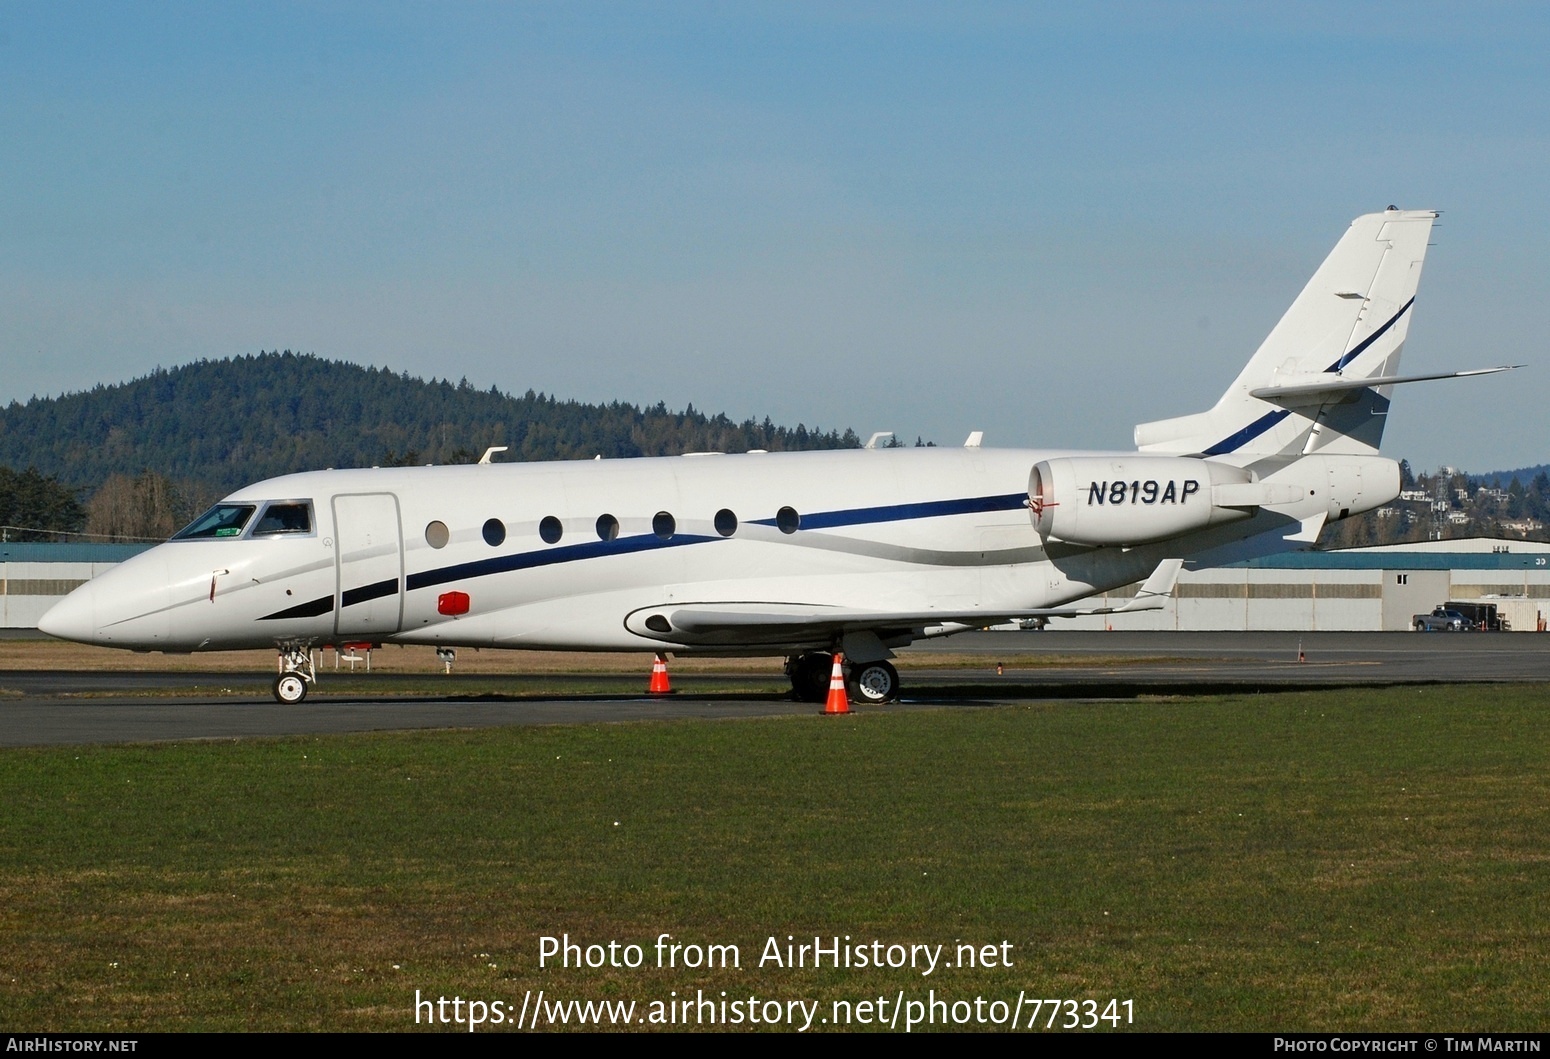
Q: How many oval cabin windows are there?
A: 7